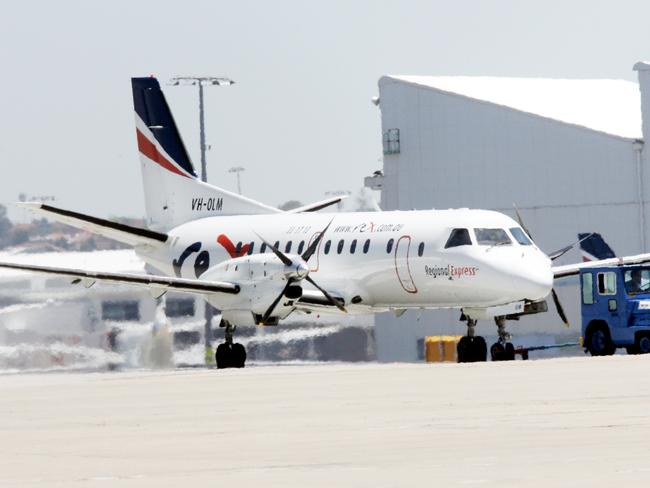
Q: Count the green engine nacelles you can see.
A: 0